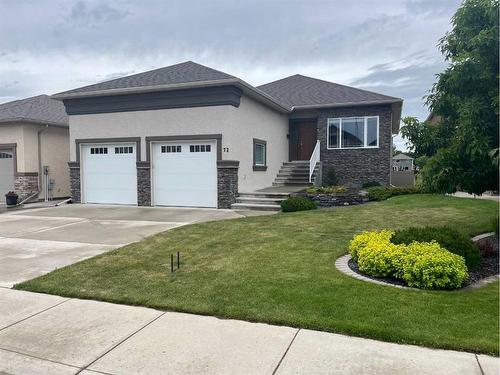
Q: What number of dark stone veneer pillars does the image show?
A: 3